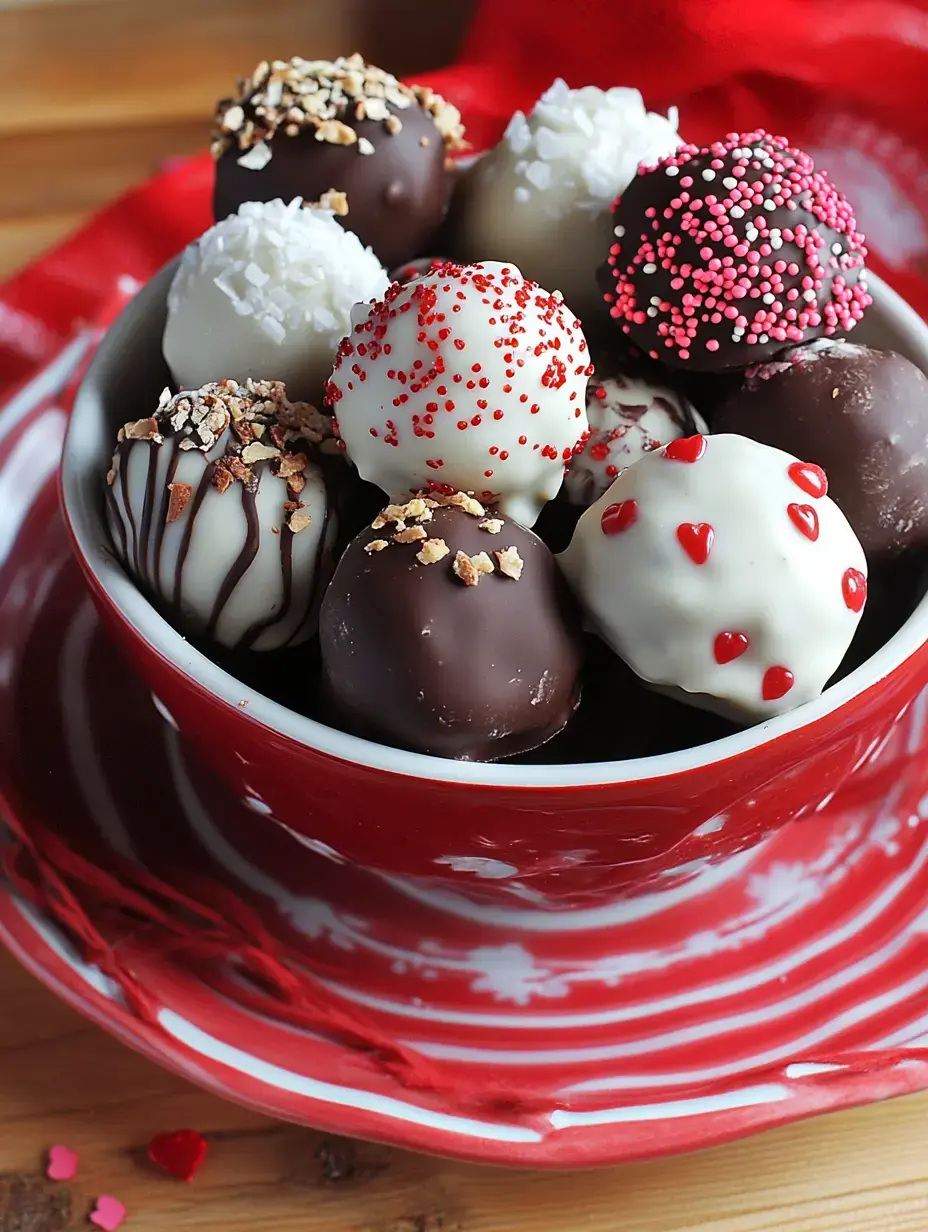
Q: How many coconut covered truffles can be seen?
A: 2